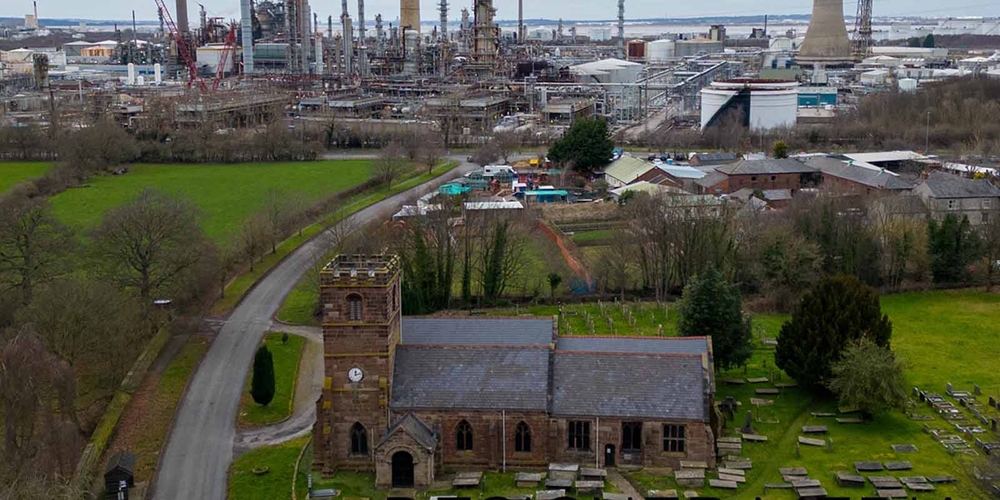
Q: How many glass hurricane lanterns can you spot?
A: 0